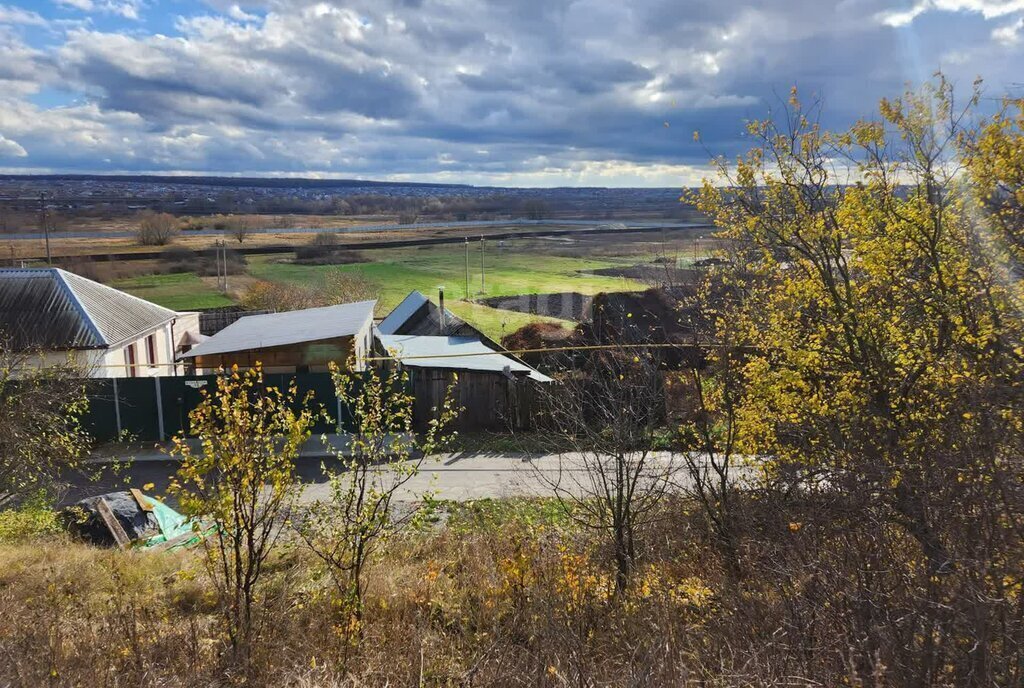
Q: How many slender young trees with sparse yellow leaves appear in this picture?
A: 2